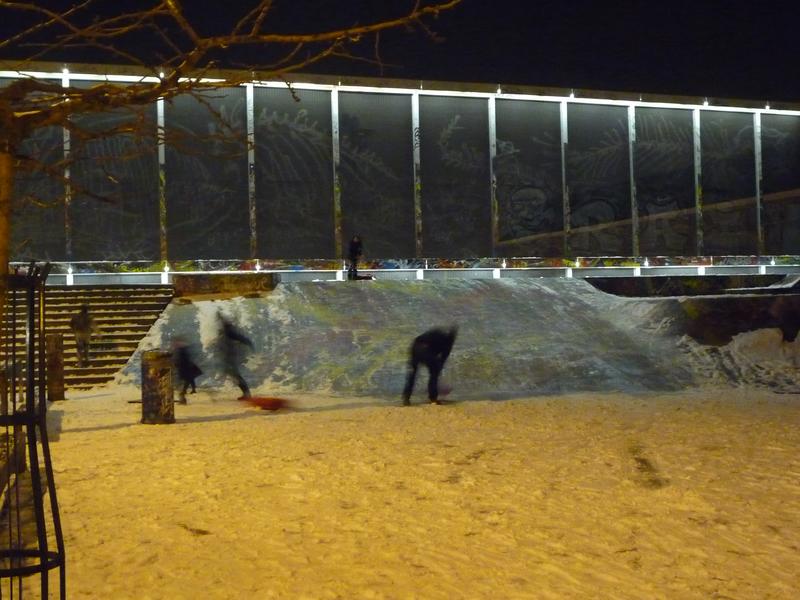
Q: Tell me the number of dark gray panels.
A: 11